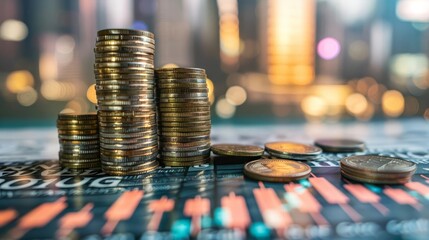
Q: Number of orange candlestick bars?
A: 13